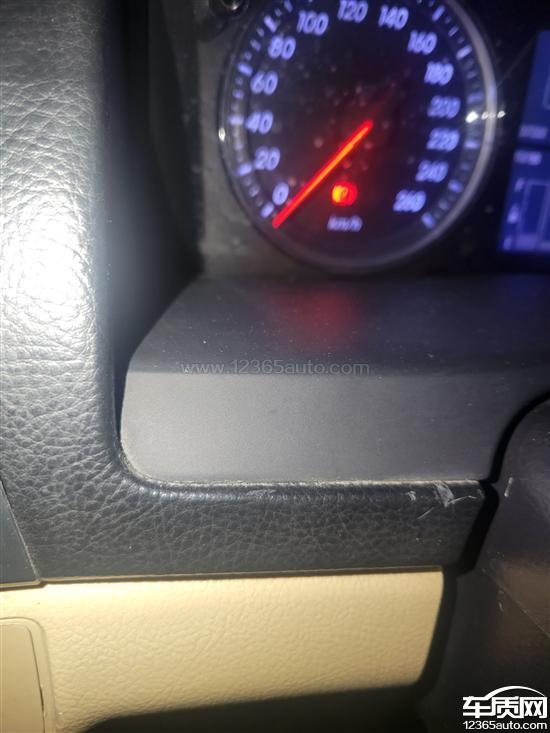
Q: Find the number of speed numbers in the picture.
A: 14